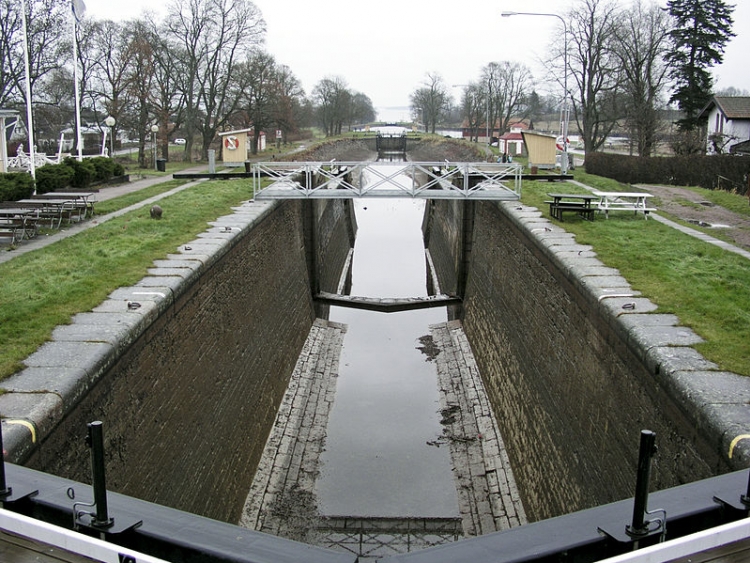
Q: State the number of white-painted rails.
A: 2